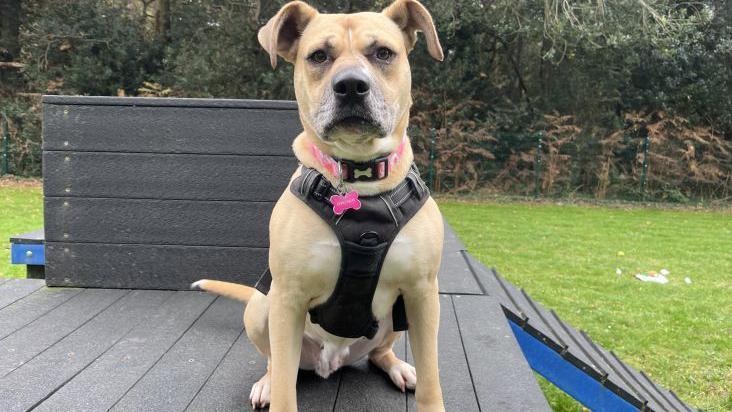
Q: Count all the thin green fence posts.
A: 4